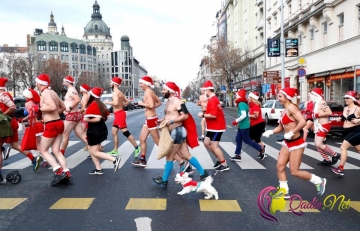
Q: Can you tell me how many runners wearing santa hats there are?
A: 15